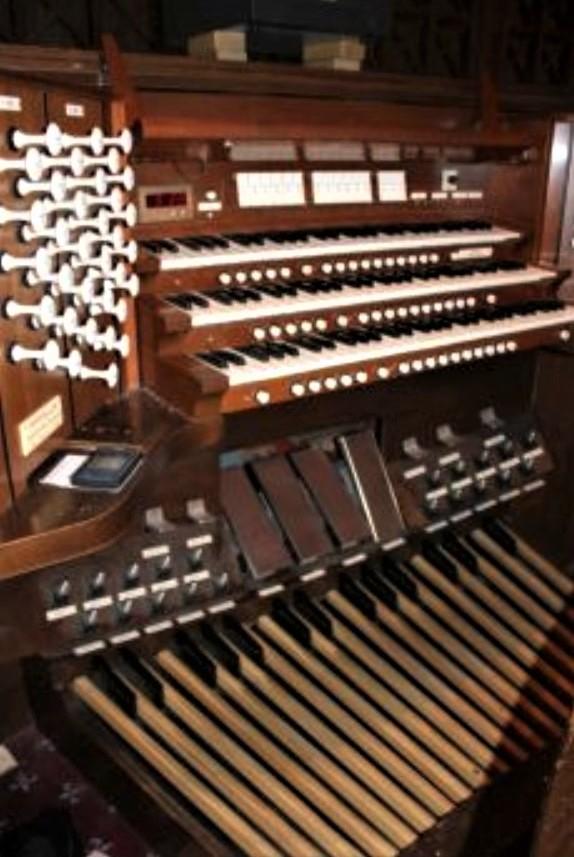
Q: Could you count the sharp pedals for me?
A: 13